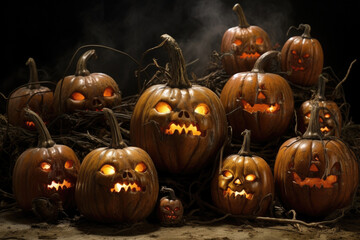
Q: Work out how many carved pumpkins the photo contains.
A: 12